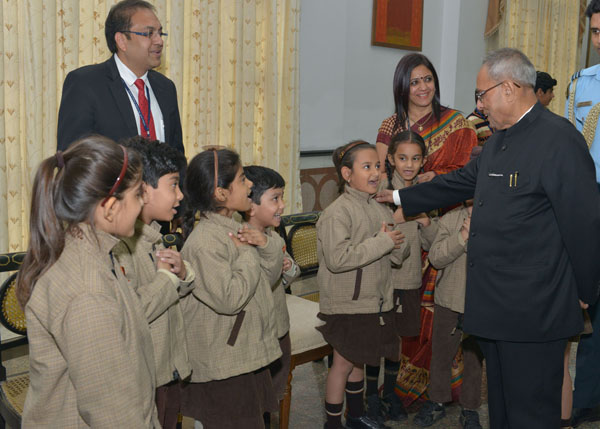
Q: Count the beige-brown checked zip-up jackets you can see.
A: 7